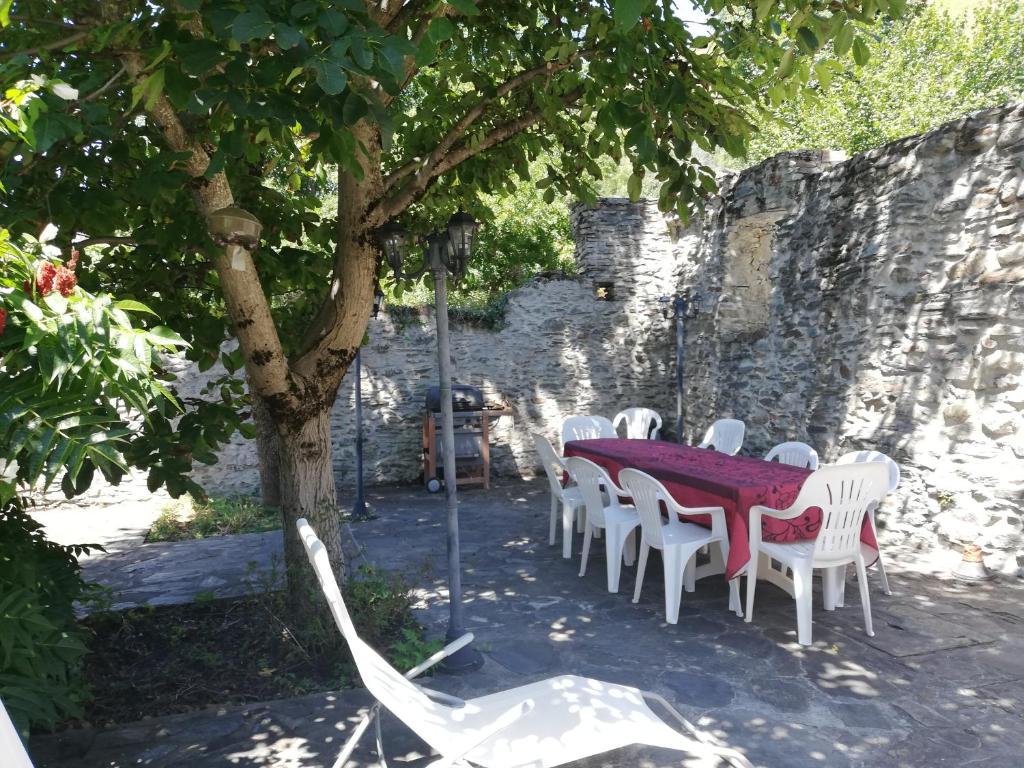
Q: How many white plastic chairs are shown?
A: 9